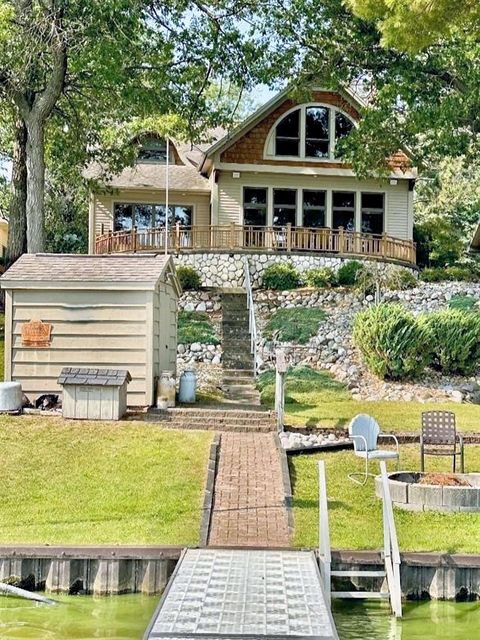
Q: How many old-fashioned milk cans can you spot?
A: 2